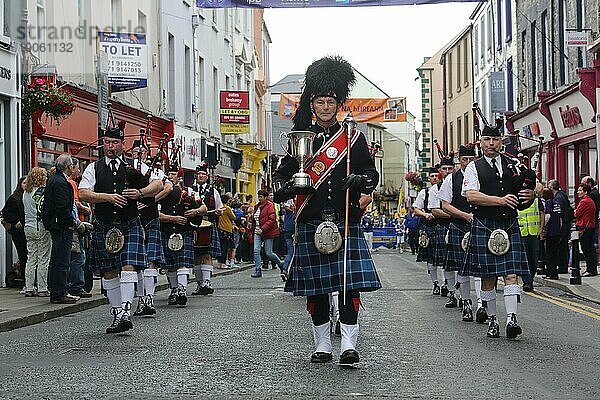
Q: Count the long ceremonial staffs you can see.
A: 1